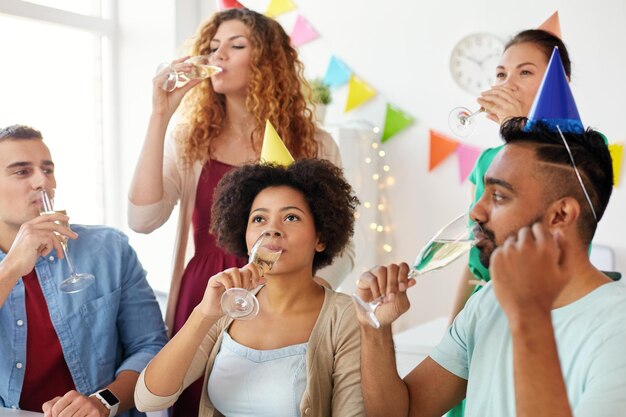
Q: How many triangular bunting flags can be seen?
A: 8